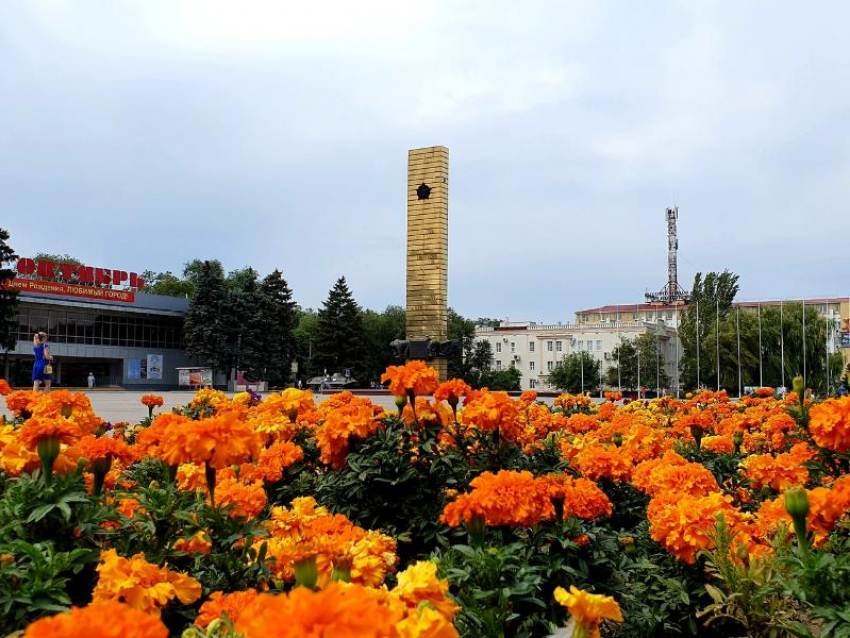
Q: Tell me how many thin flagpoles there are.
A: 13